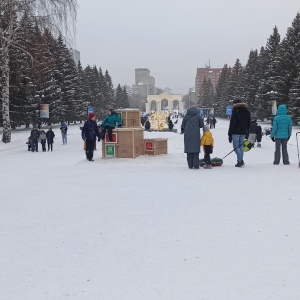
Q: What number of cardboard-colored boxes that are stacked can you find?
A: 3